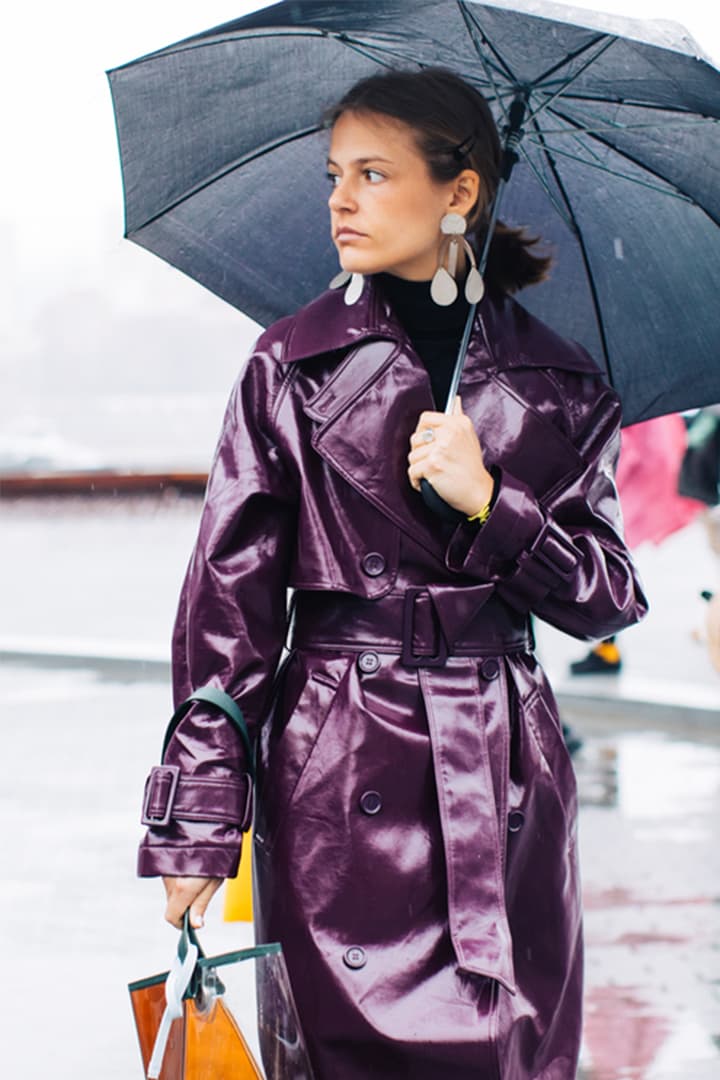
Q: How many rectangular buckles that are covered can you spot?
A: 3